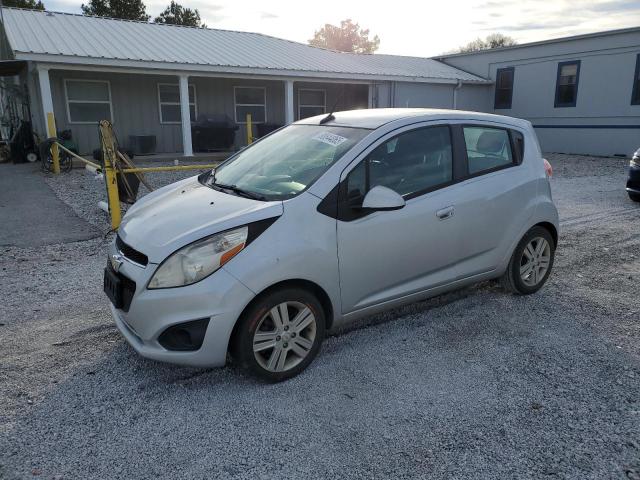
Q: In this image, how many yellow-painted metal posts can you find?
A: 3